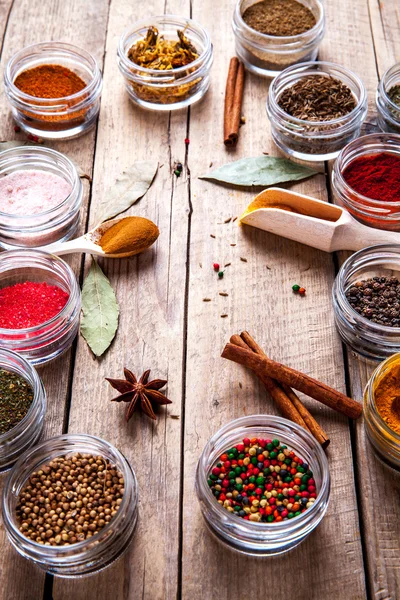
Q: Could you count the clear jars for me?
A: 13